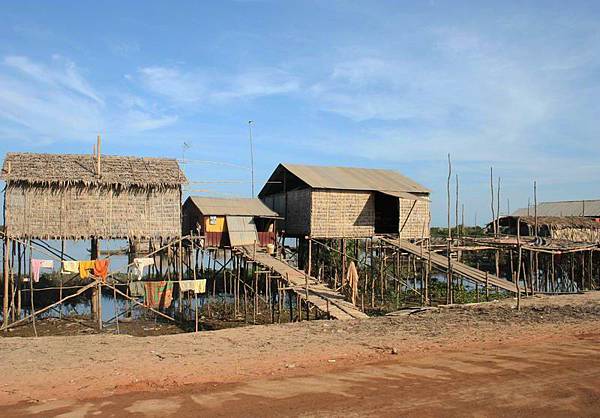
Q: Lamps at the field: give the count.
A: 0